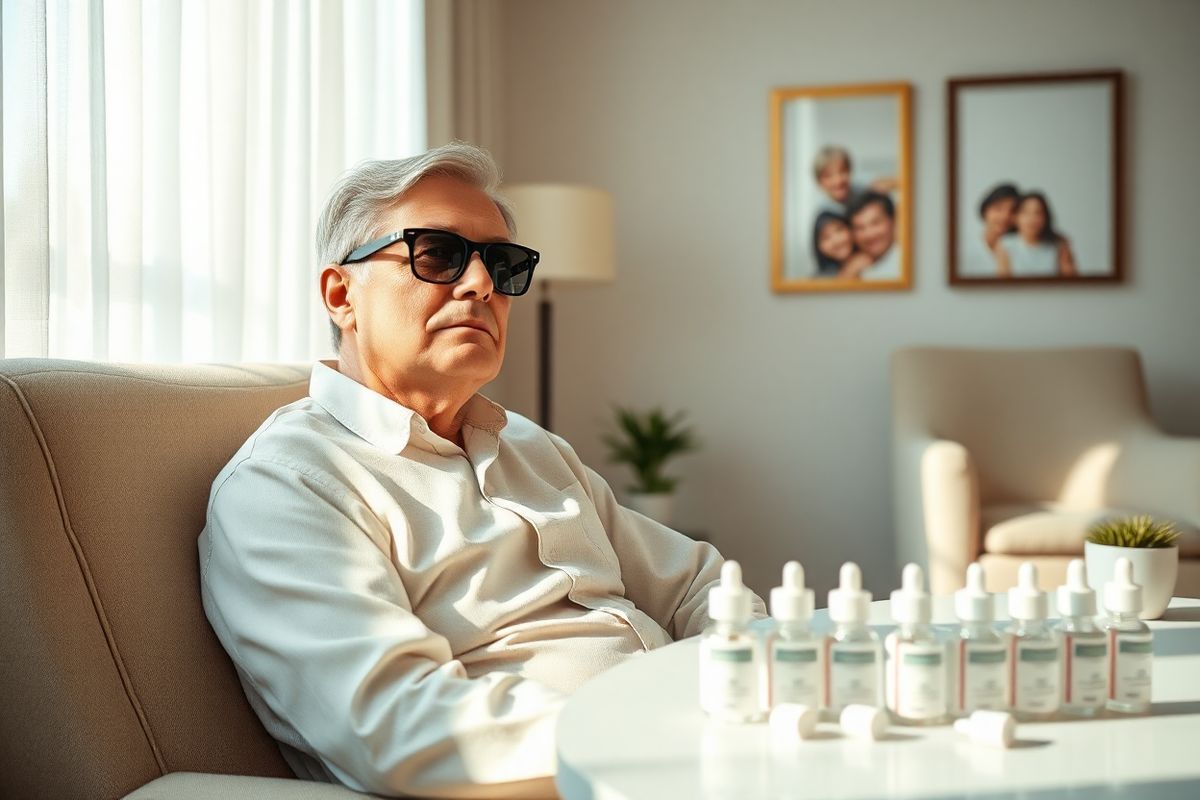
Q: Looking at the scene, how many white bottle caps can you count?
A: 11